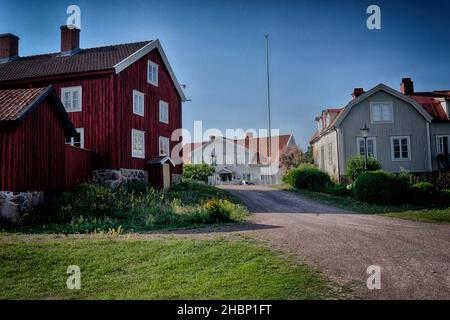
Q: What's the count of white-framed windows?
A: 11